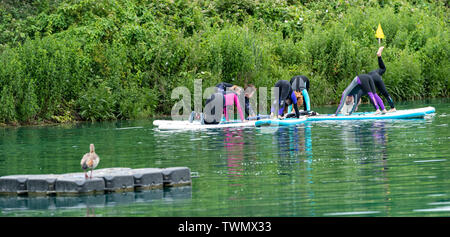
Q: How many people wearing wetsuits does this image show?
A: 6